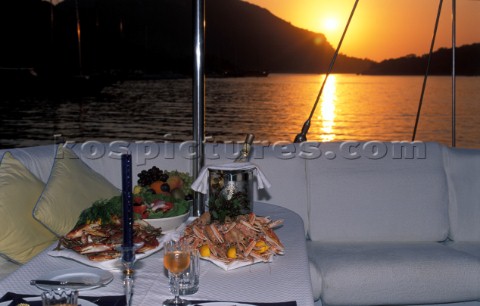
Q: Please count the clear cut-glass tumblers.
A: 2